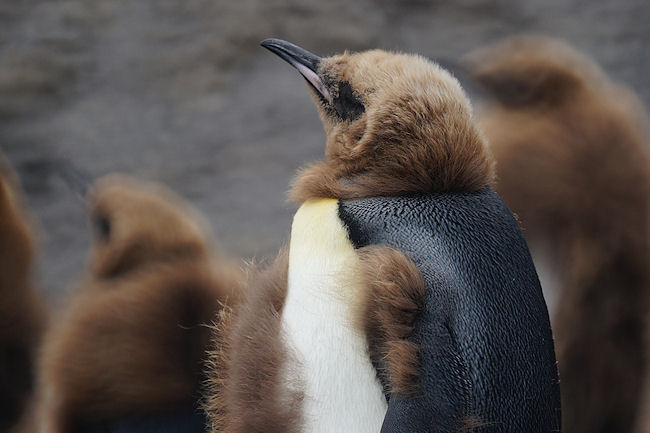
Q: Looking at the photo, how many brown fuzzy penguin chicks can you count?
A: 4